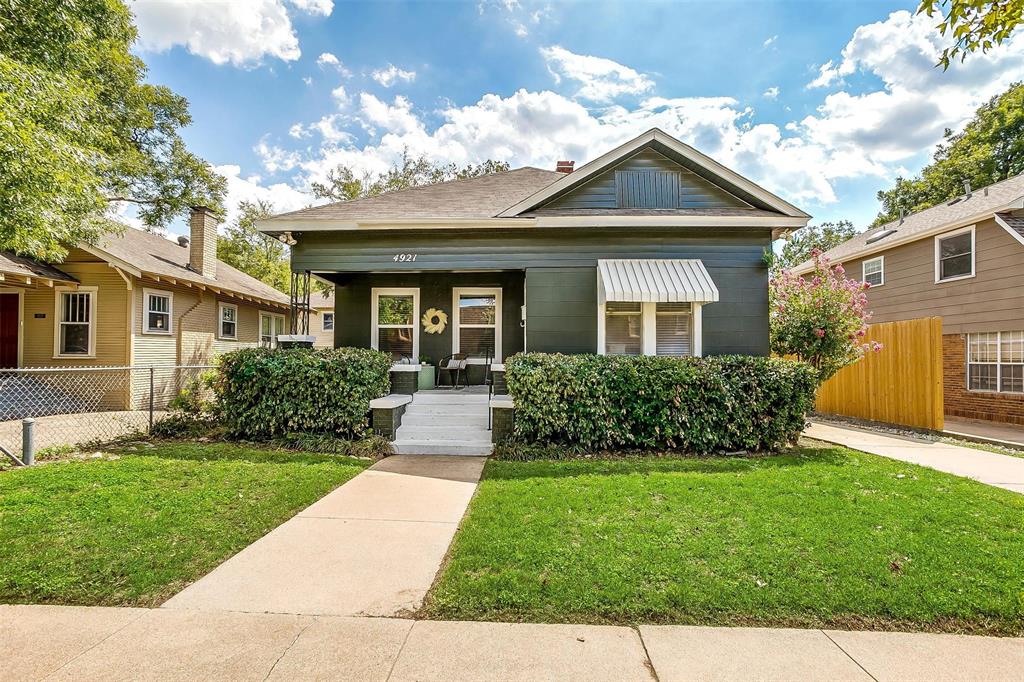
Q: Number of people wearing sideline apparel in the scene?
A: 0